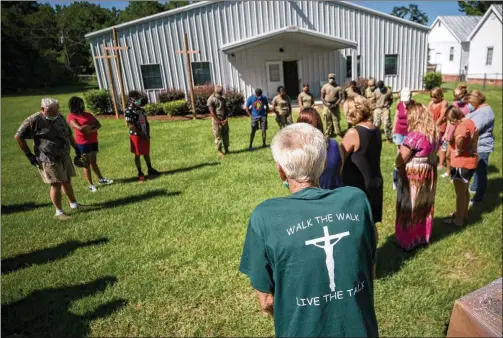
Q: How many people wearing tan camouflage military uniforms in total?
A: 7